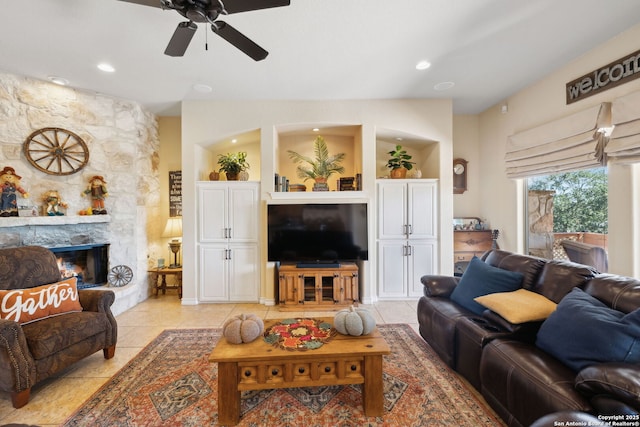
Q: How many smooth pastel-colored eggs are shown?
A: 0